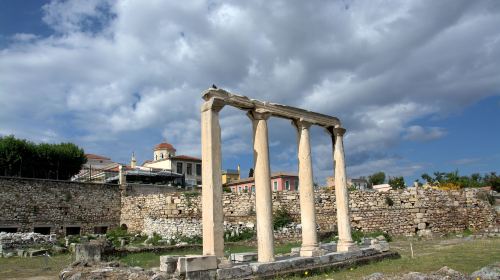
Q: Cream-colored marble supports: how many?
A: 4